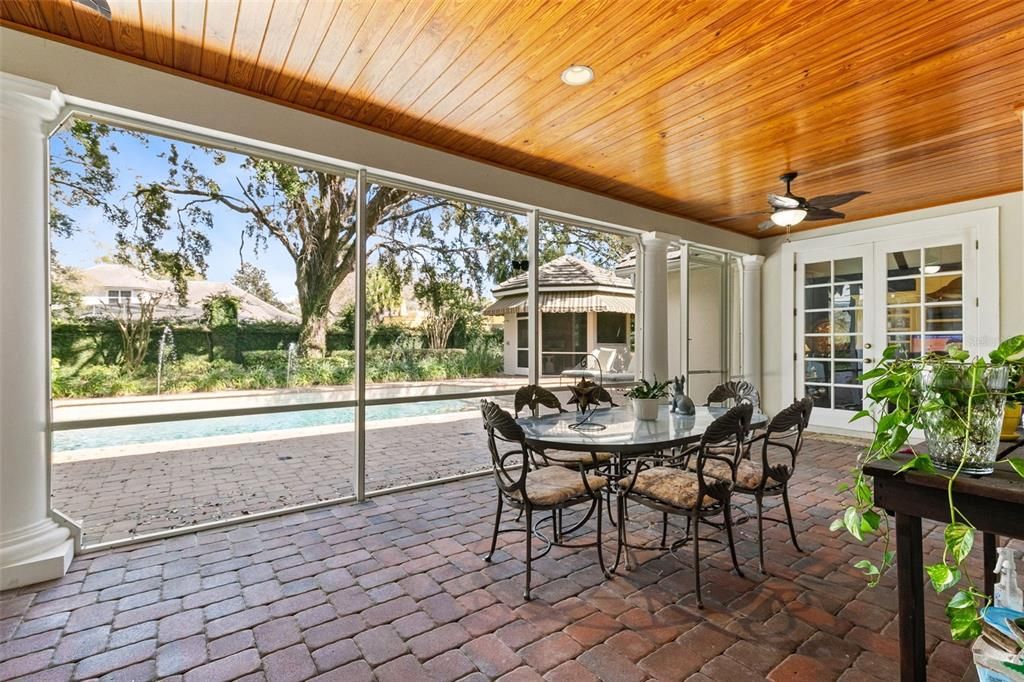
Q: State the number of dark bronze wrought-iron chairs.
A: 6